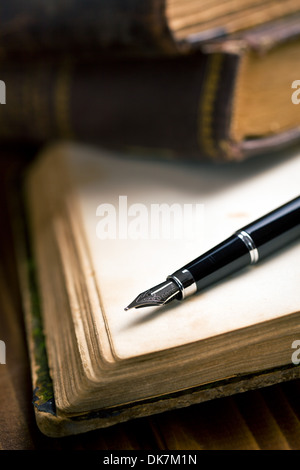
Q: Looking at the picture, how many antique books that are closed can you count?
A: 2